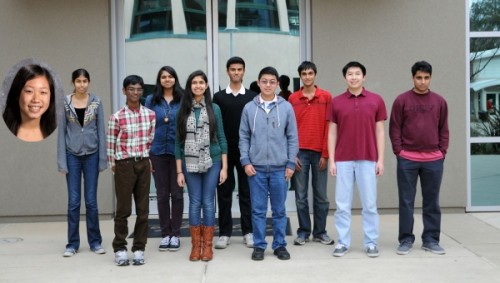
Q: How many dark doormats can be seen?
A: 1